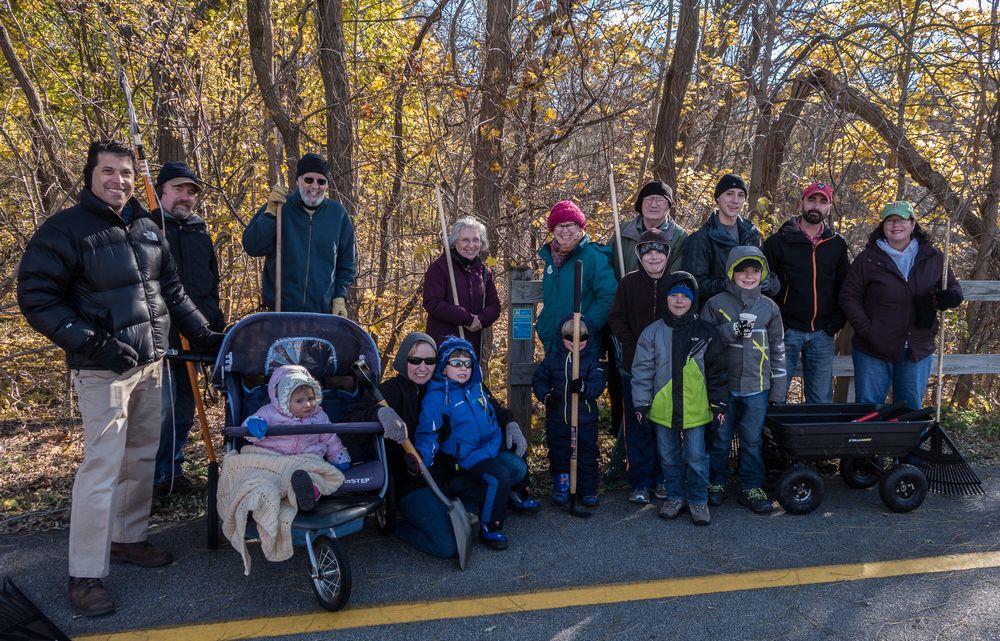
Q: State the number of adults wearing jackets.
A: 10